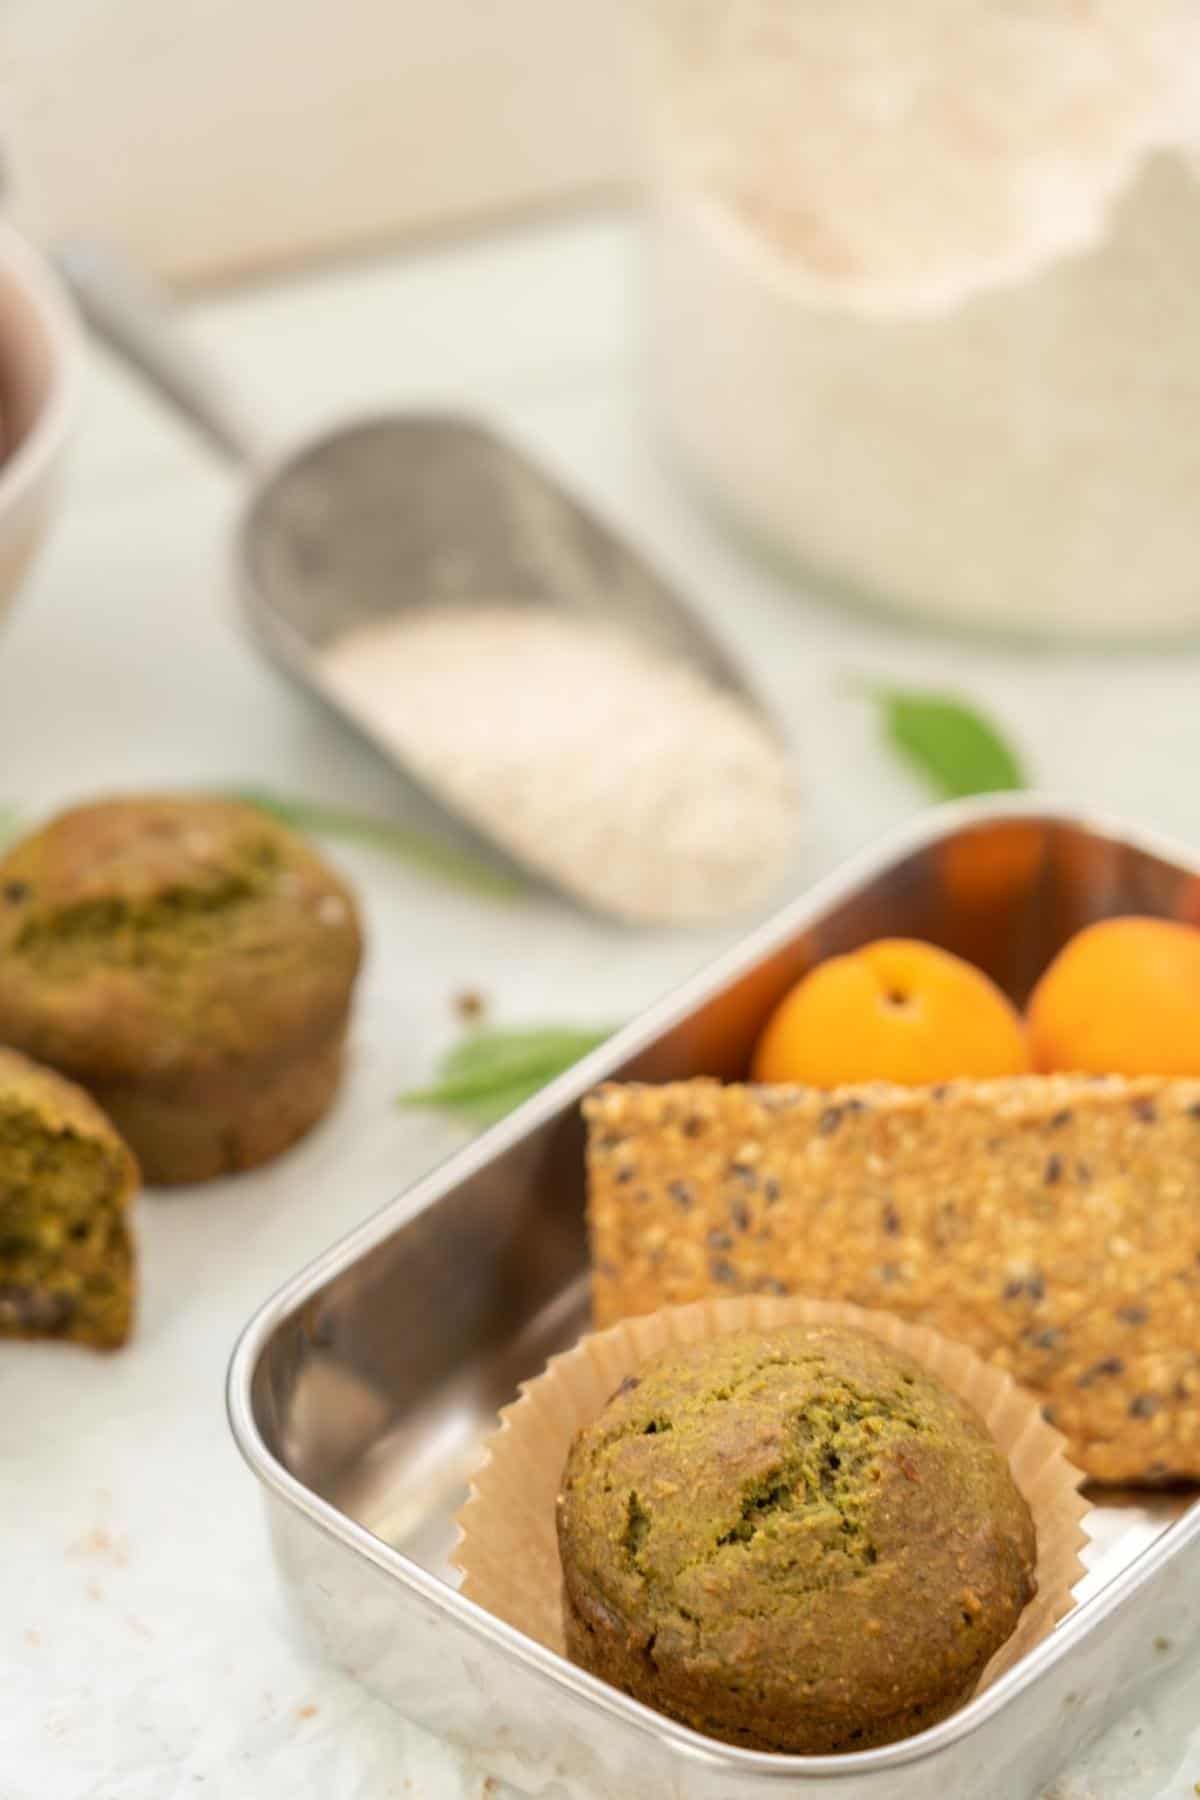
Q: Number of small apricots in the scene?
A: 2